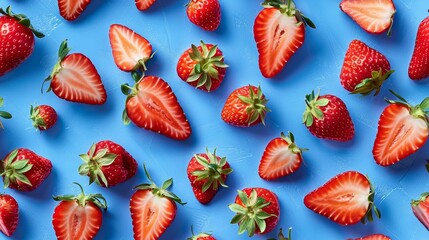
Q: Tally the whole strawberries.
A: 12